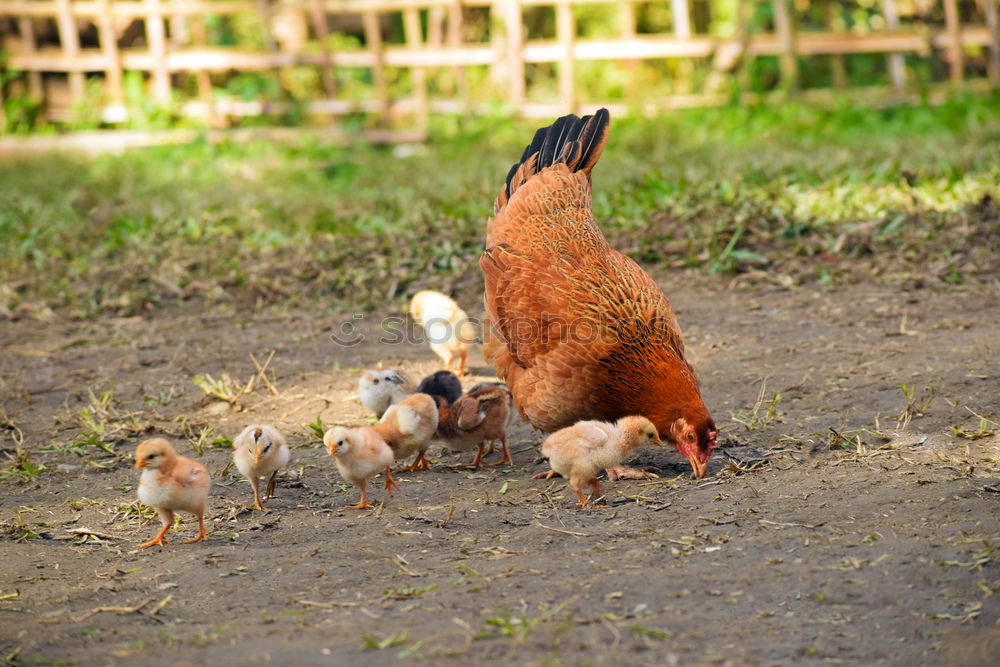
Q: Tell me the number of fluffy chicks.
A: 9